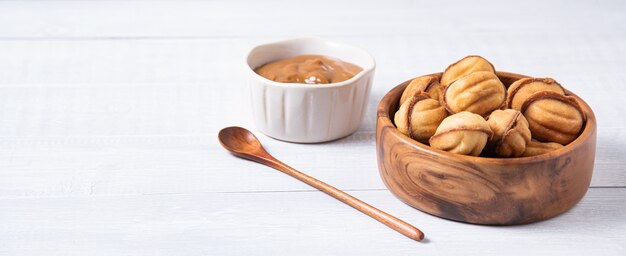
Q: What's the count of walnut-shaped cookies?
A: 9